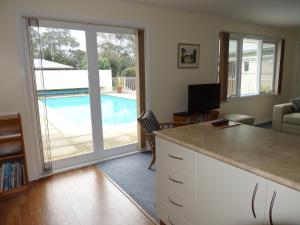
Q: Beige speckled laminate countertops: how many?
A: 1